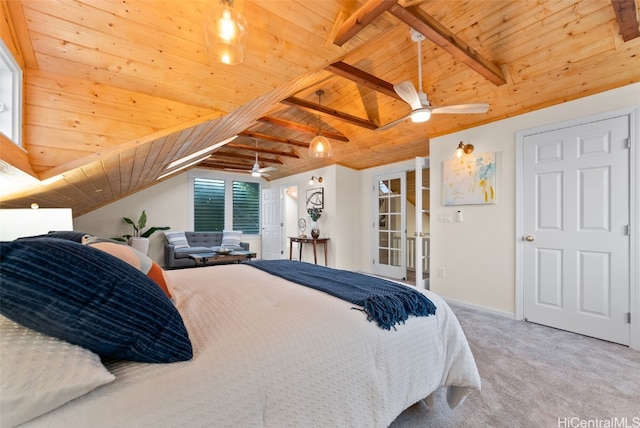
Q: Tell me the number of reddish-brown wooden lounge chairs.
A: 0